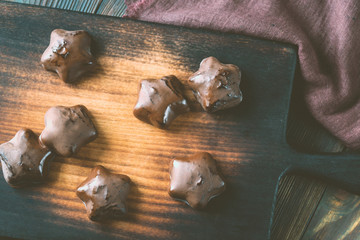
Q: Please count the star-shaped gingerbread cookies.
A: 7